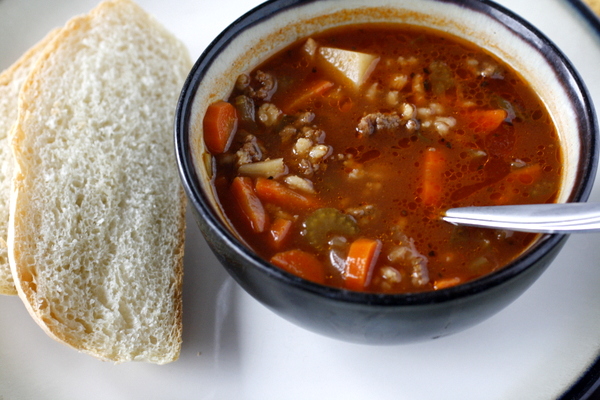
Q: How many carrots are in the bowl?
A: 11